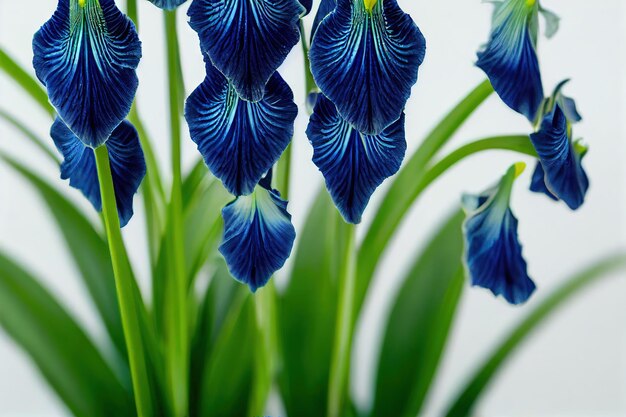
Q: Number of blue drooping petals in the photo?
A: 10